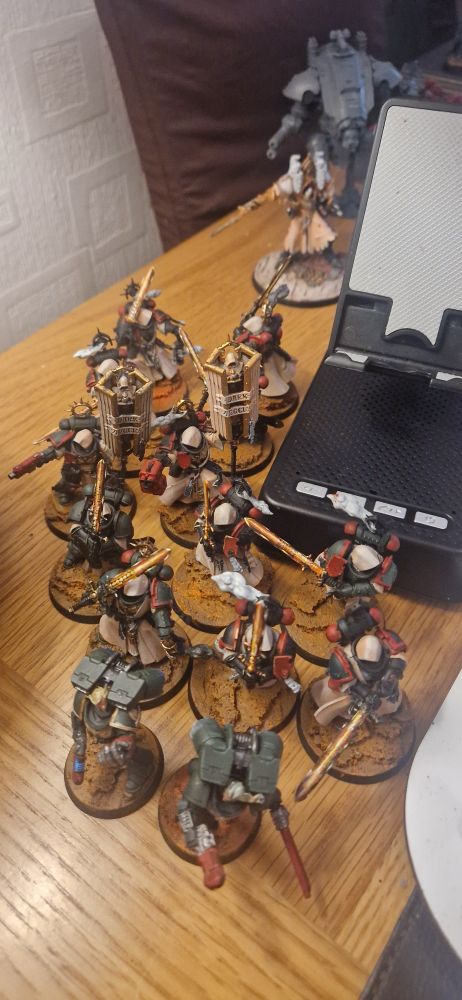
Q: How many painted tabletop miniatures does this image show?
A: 15